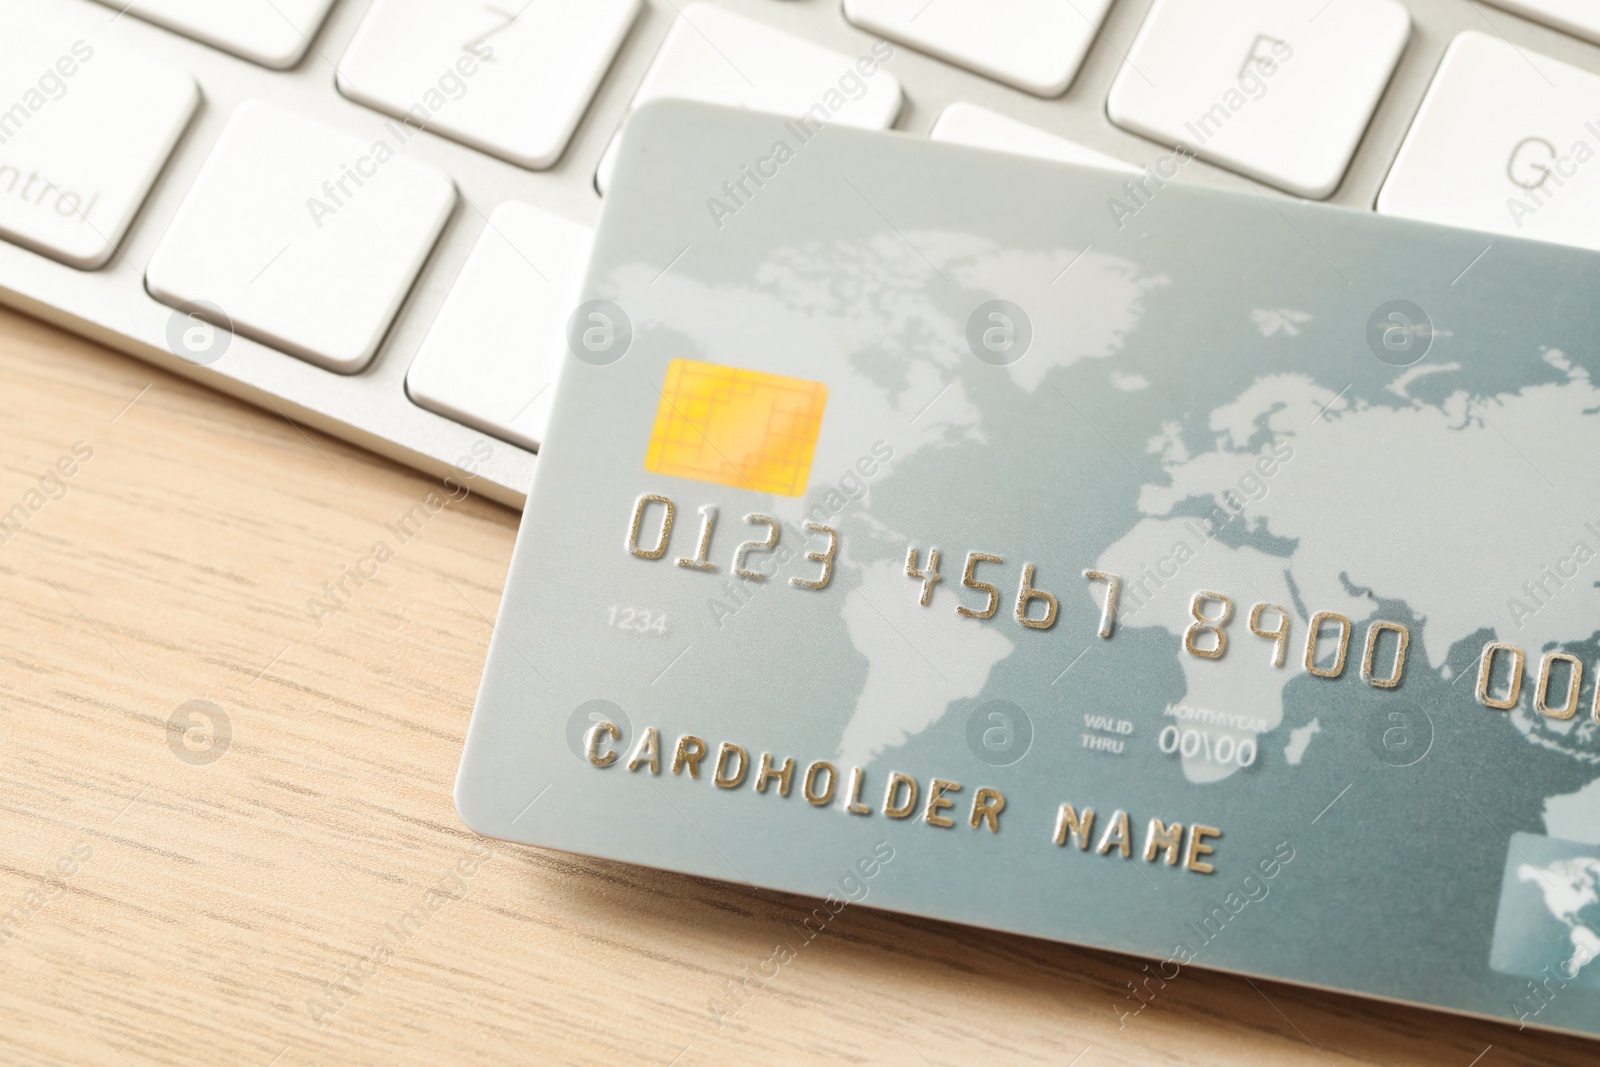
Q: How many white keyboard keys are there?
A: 11